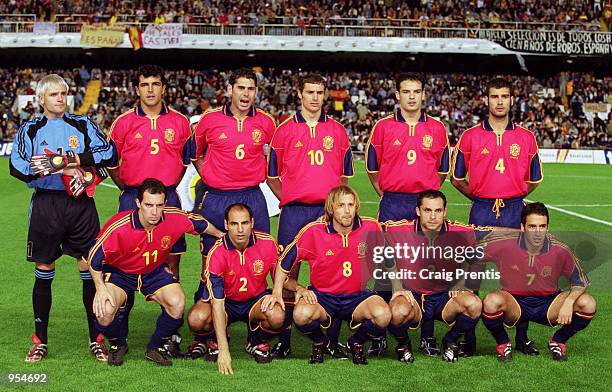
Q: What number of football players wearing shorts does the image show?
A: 11